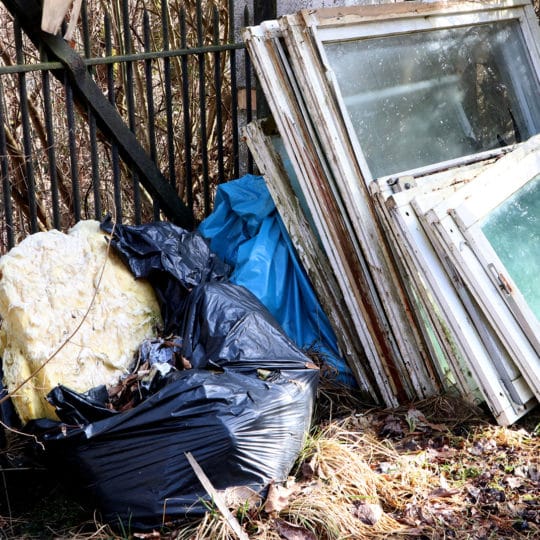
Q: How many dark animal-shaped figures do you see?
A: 0